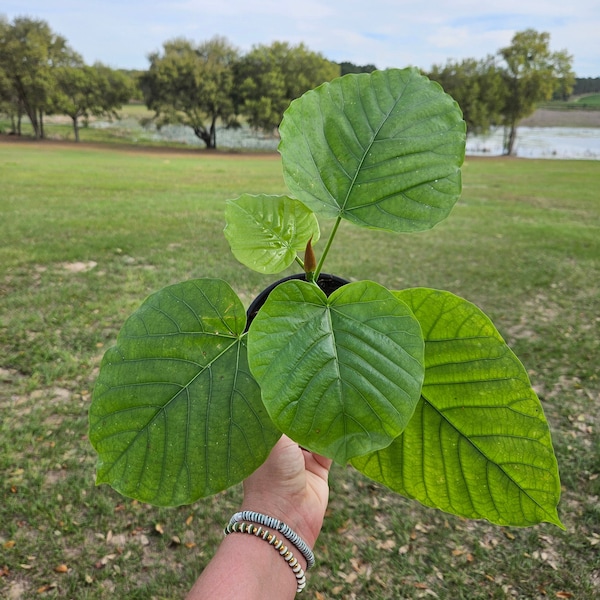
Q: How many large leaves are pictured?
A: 4